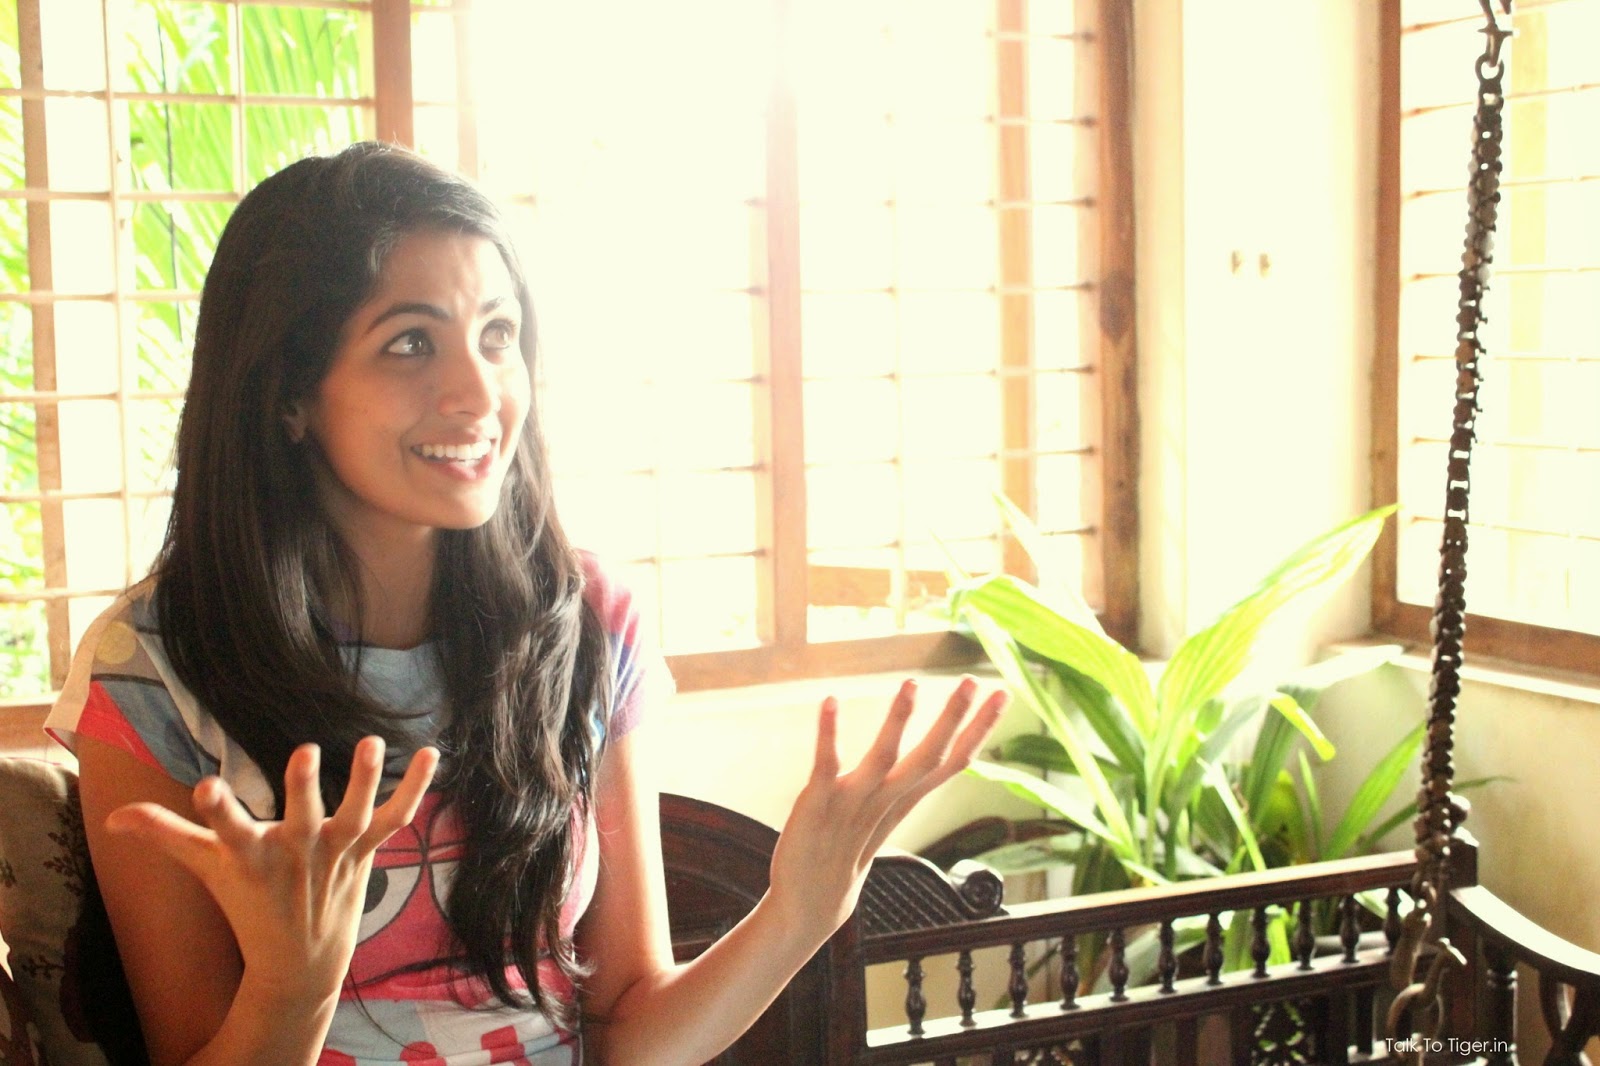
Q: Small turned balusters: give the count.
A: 11